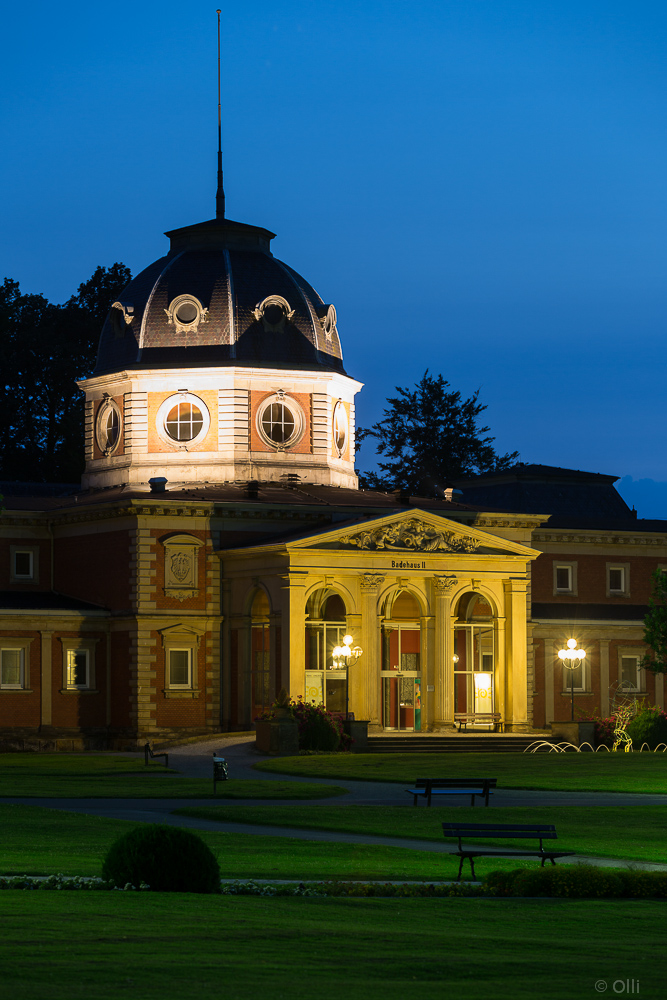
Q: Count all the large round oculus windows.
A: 4